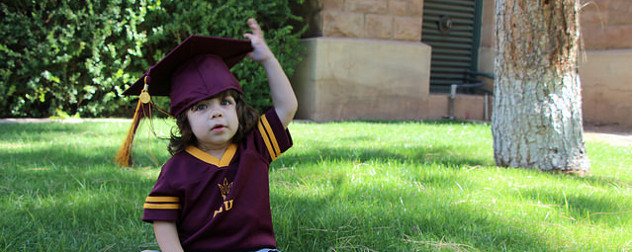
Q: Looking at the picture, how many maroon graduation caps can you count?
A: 1